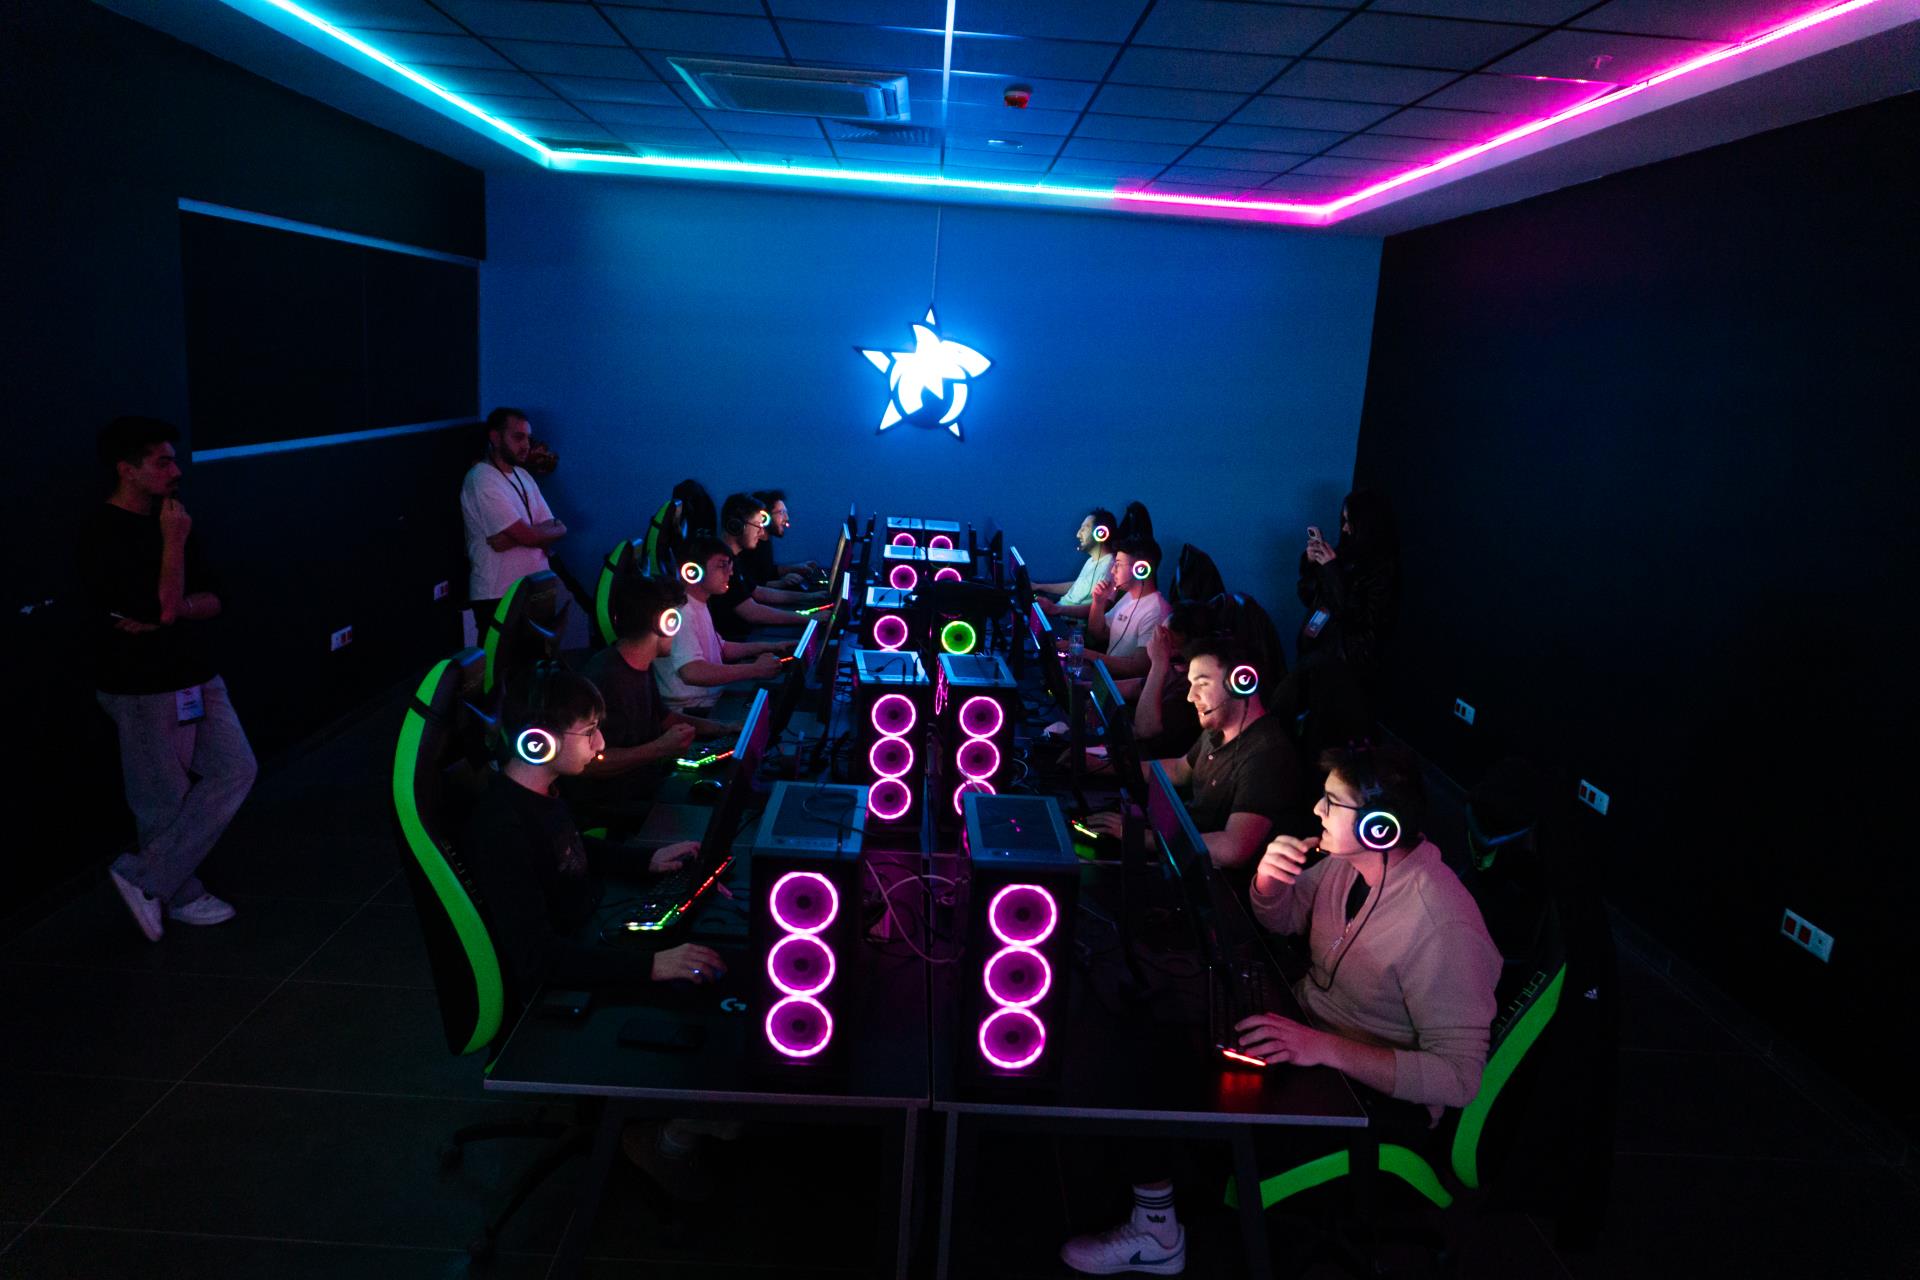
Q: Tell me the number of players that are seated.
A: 10